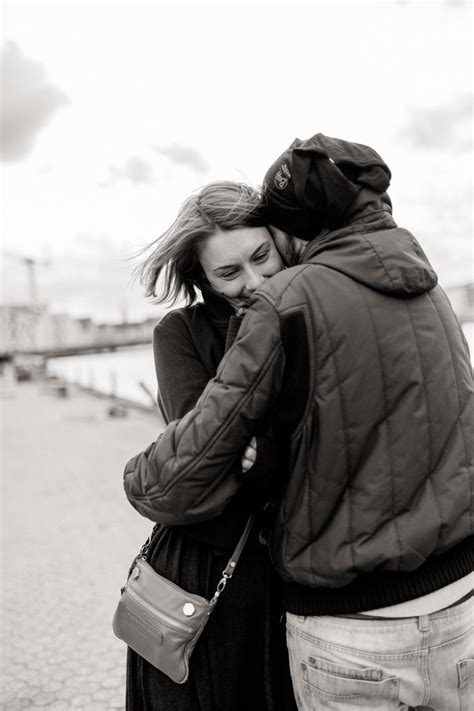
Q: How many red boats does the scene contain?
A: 0